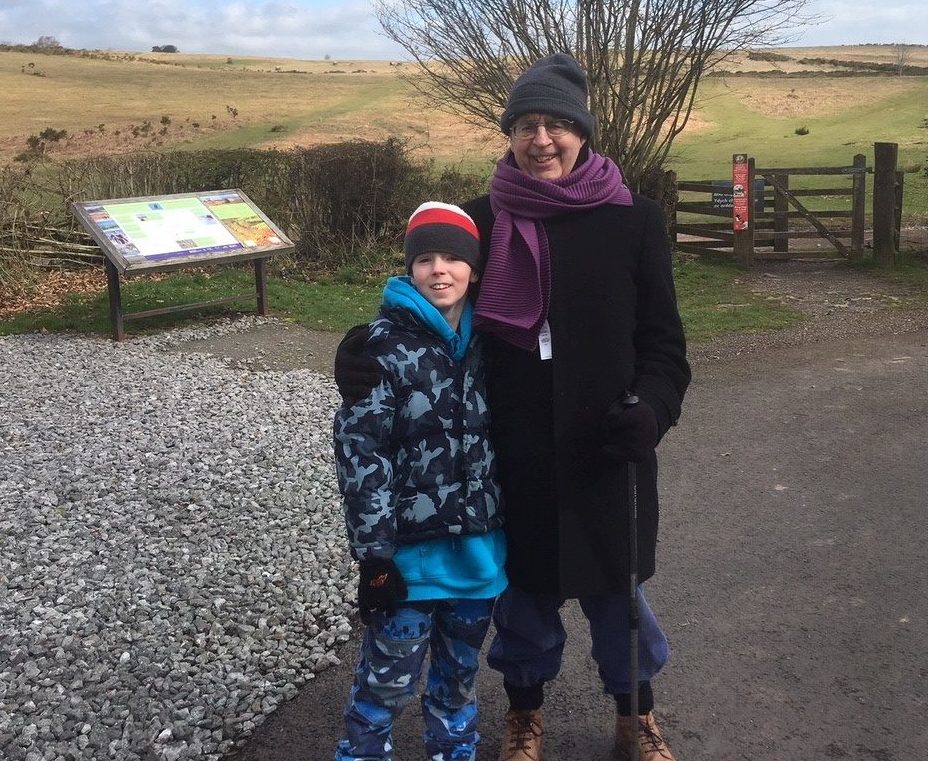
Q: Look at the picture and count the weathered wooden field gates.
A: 1